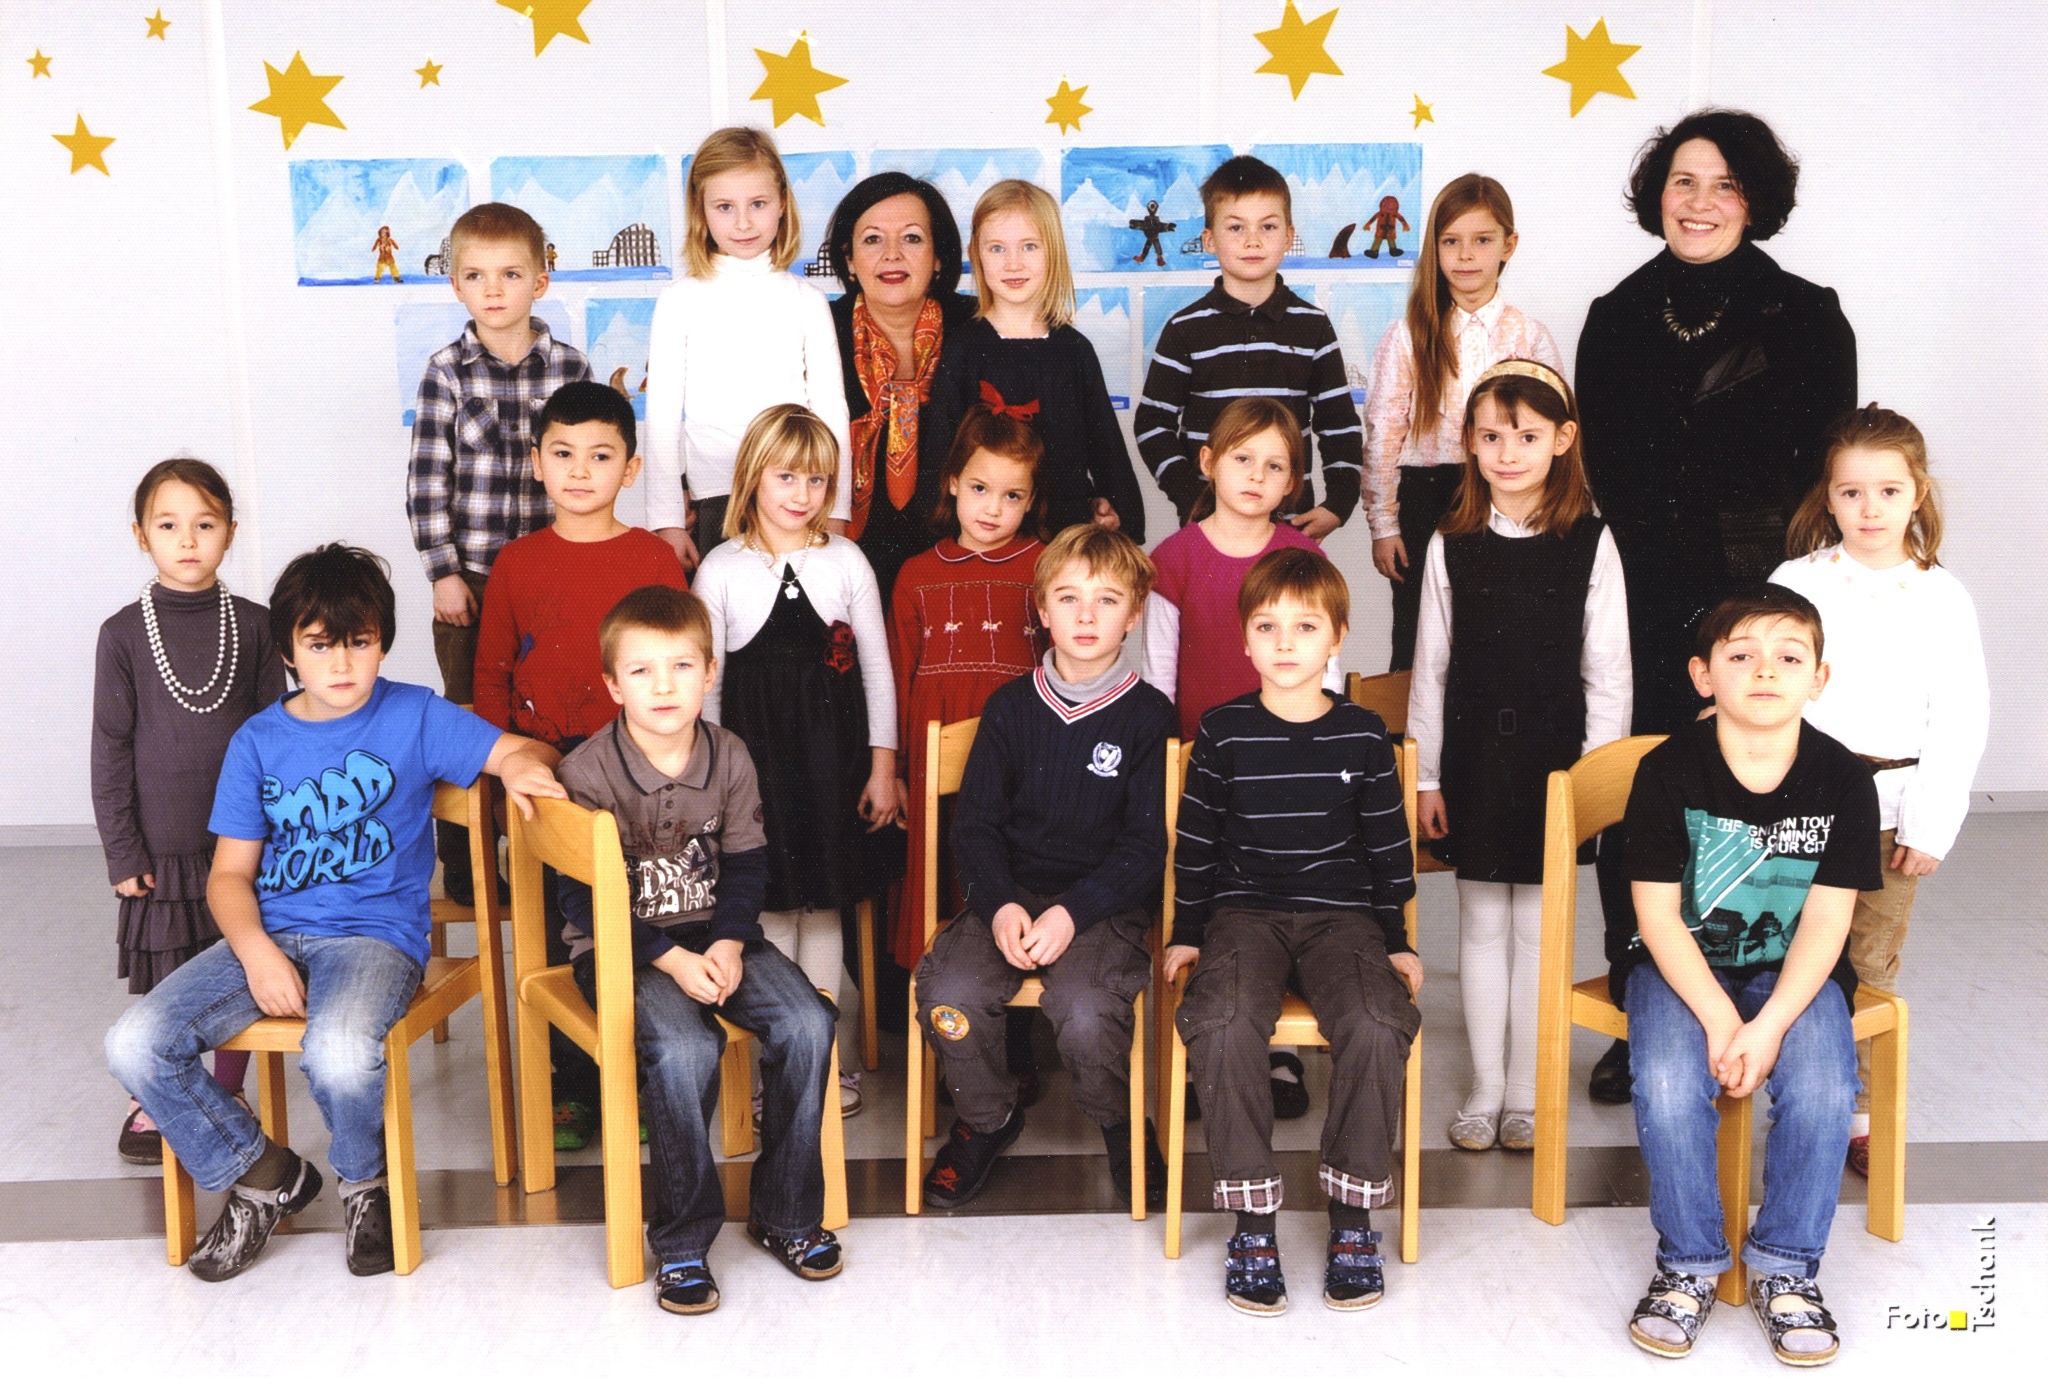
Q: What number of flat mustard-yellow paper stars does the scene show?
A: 11